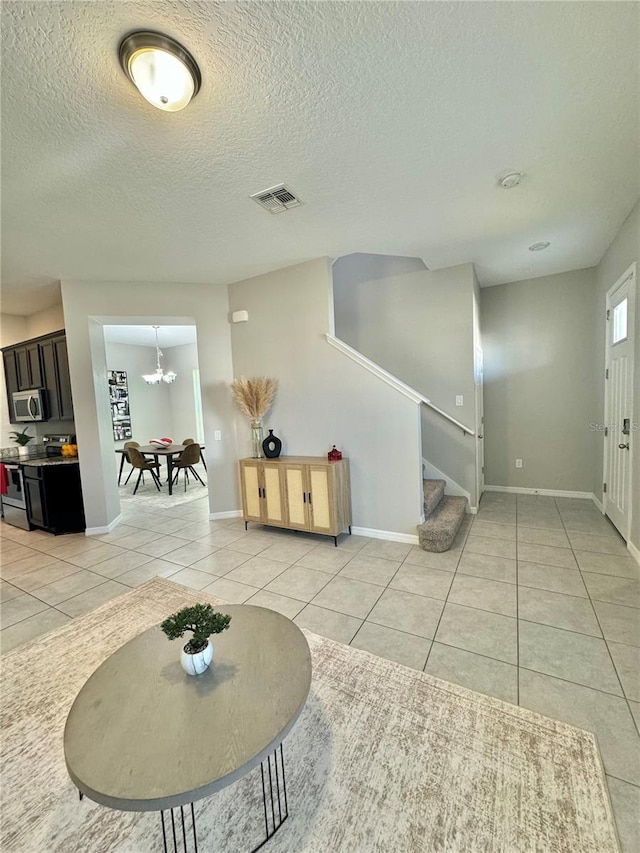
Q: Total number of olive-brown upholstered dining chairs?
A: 4